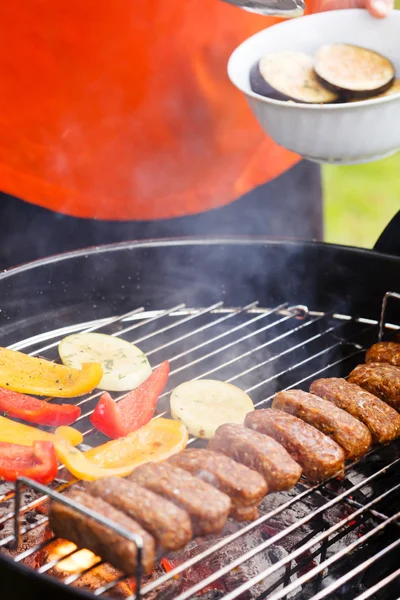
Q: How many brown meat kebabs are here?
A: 10